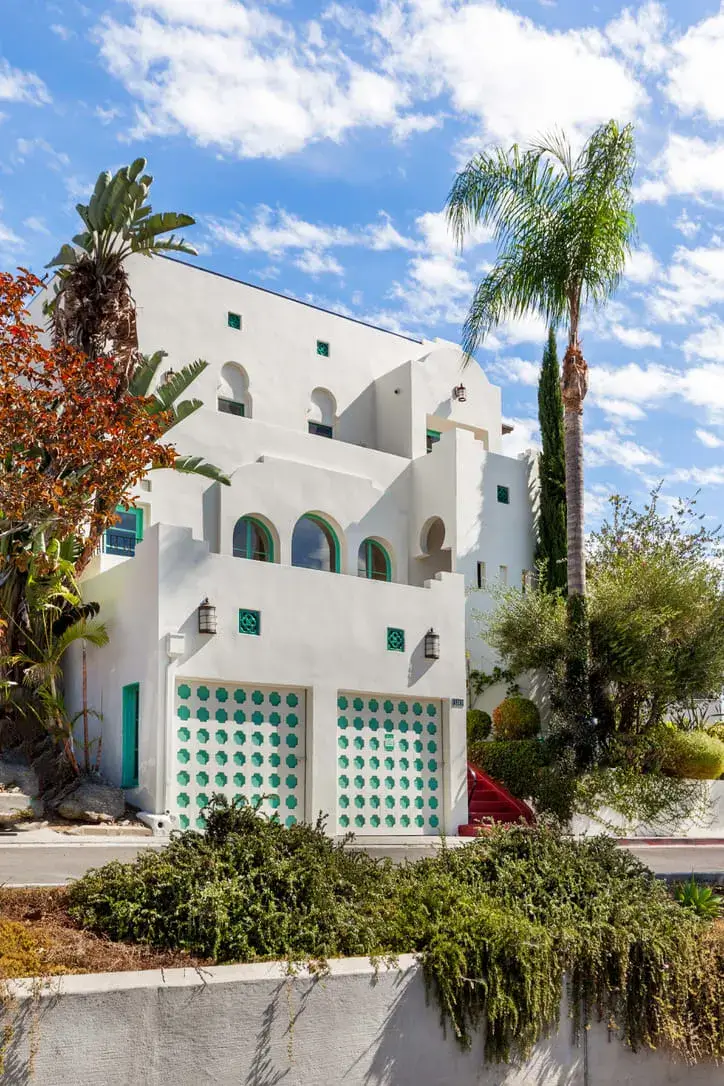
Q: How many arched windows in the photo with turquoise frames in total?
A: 3